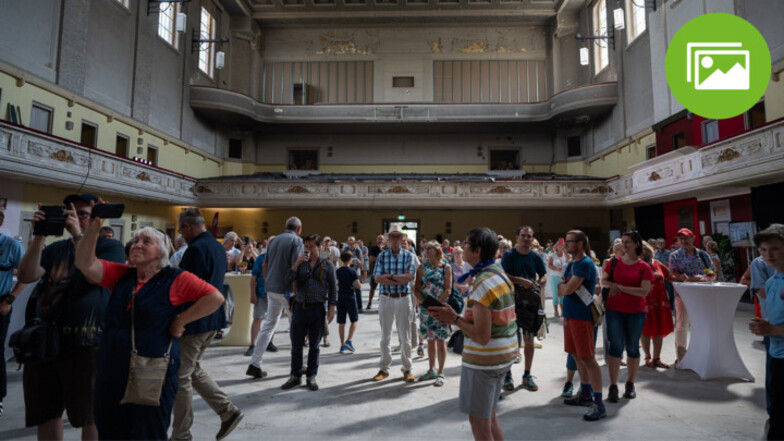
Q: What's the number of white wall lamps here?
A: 4